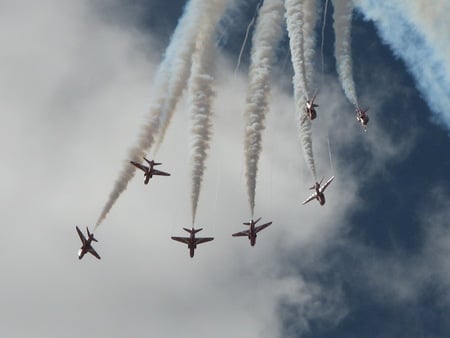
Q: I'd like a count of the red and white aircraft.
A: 7